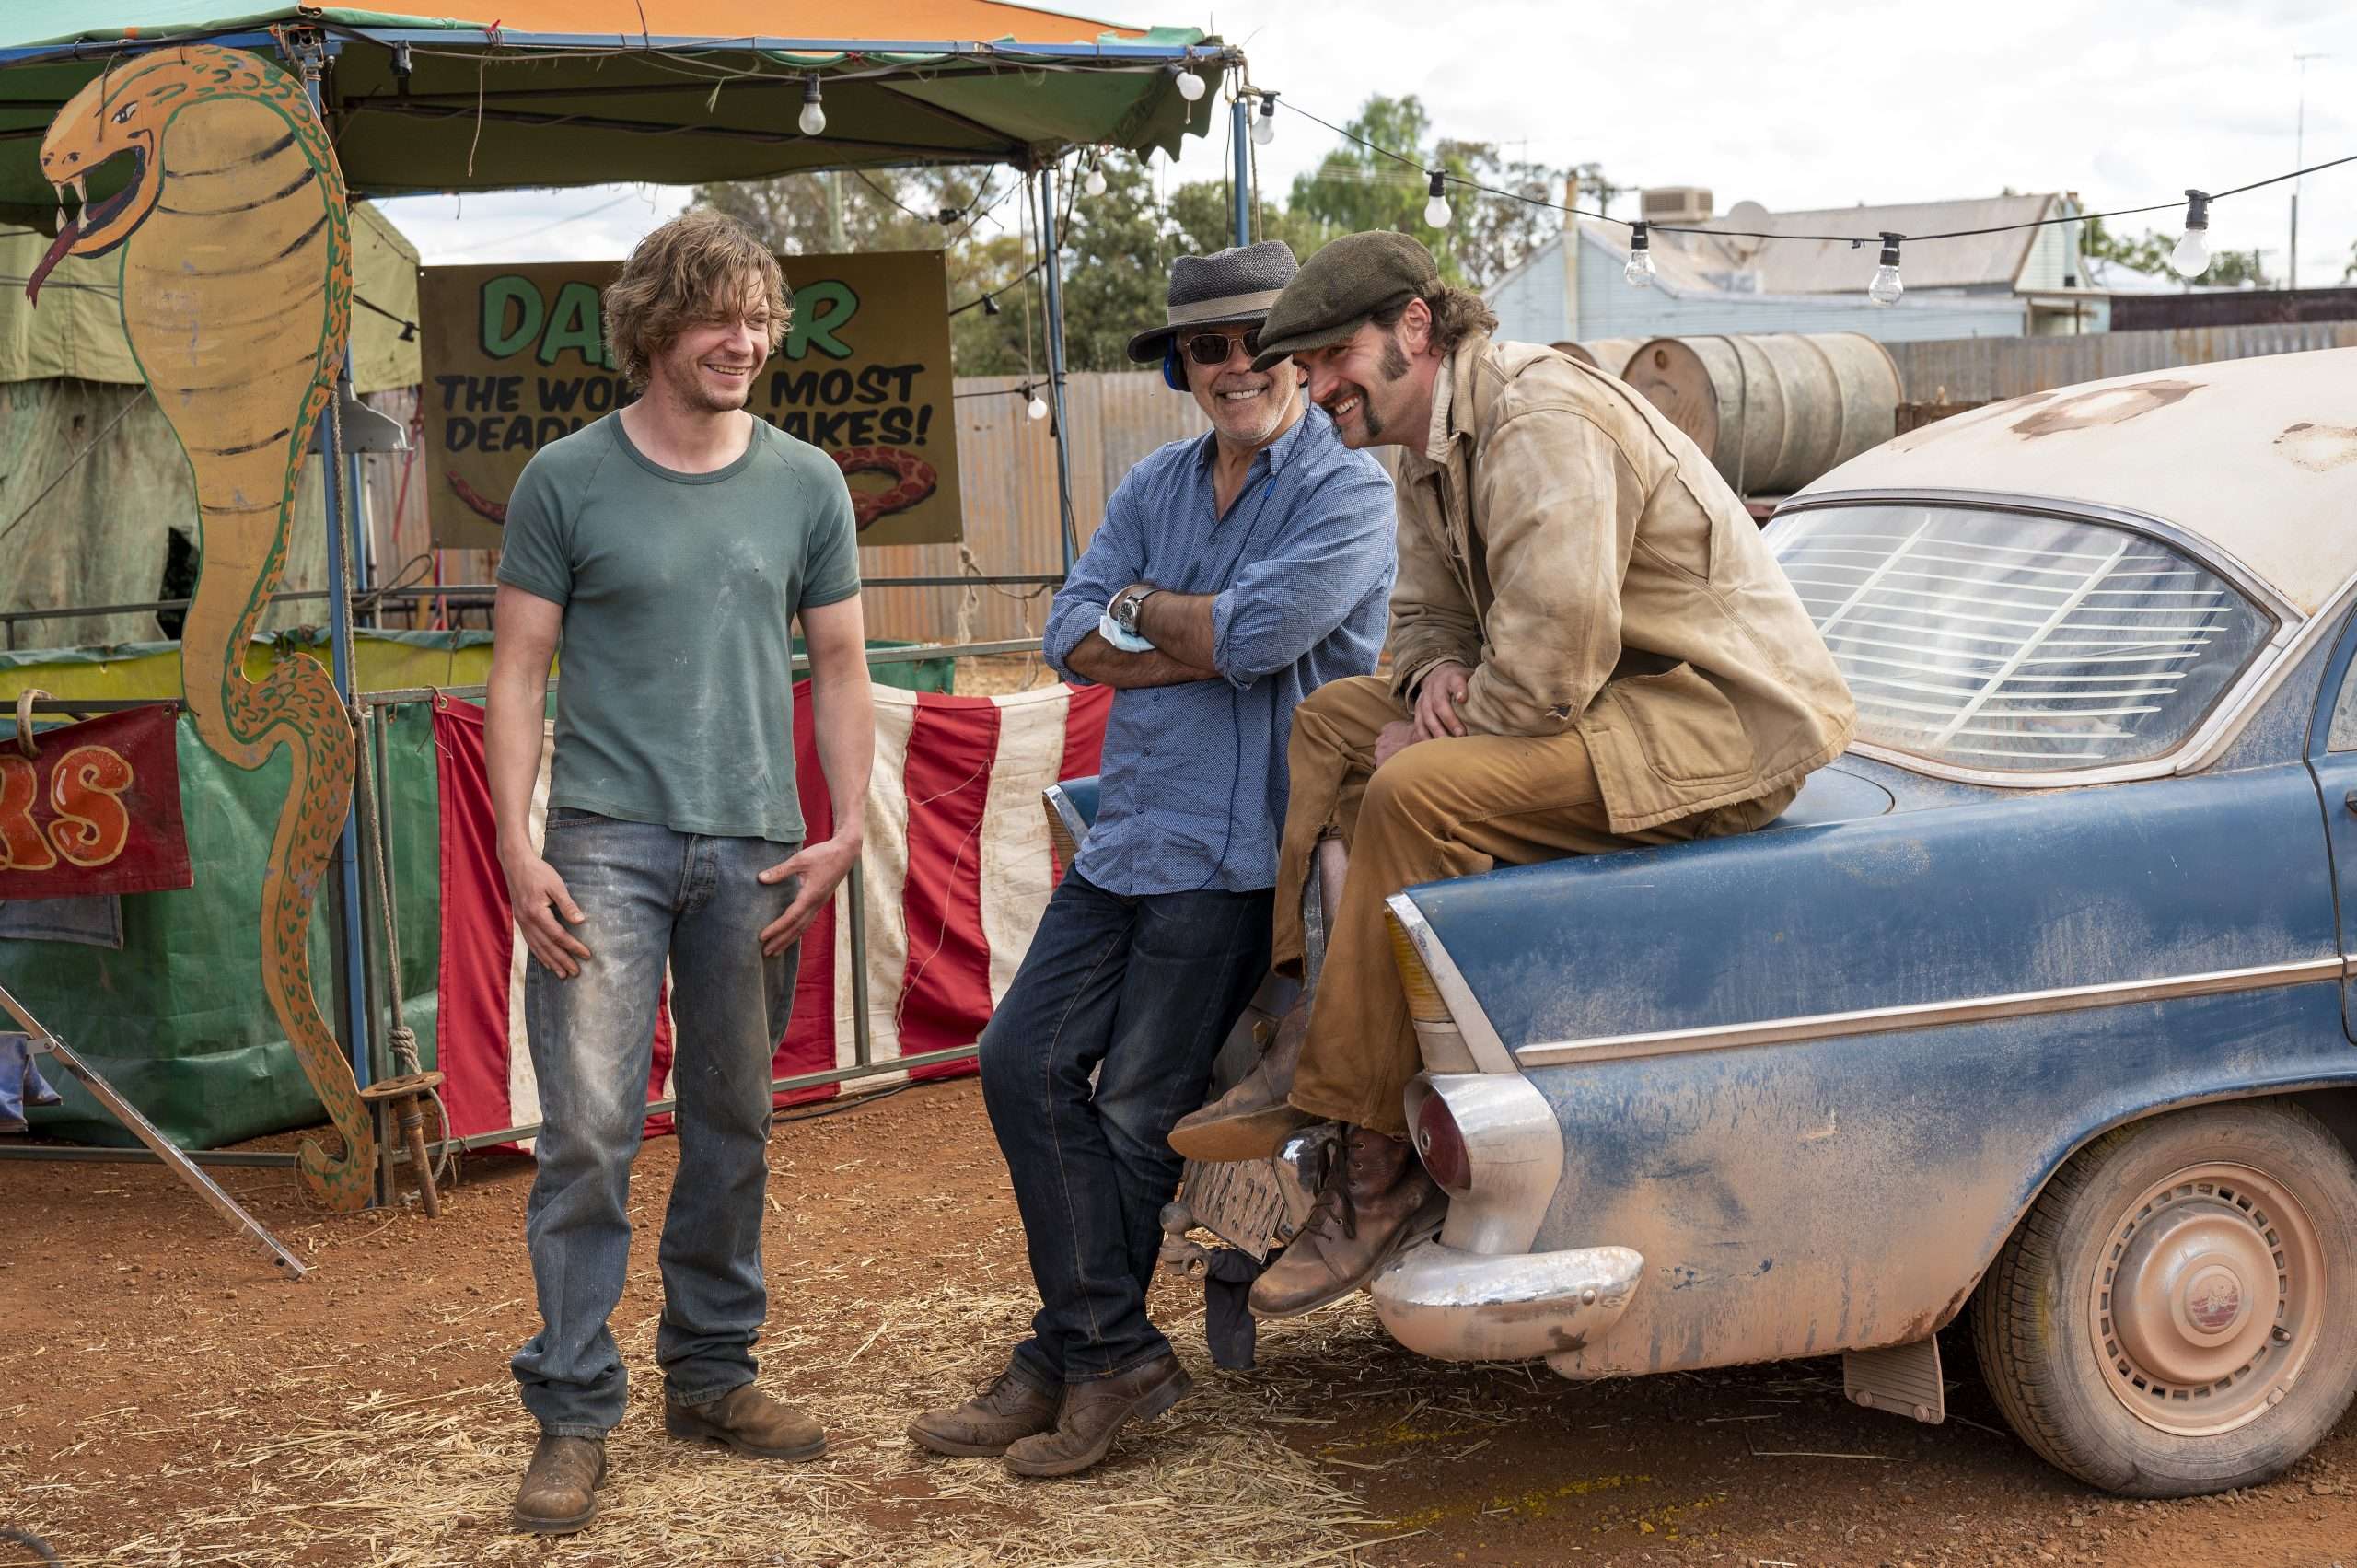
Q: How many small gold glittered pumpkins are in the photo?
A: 0